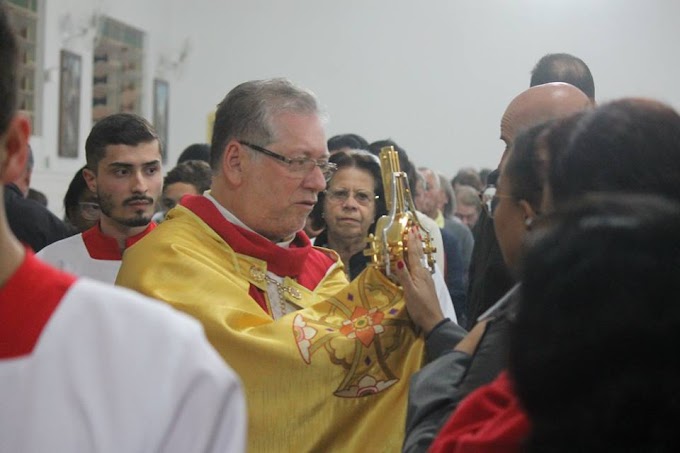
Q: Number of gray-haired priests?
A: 1